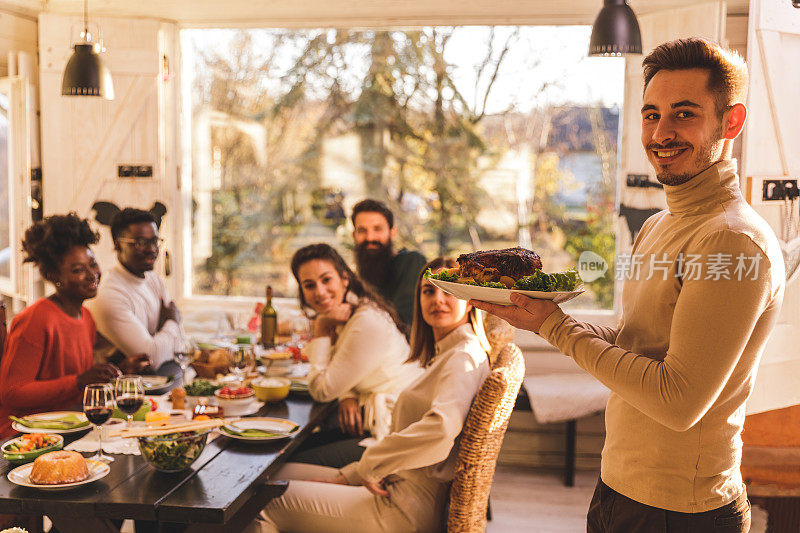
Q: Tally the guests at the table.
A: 5